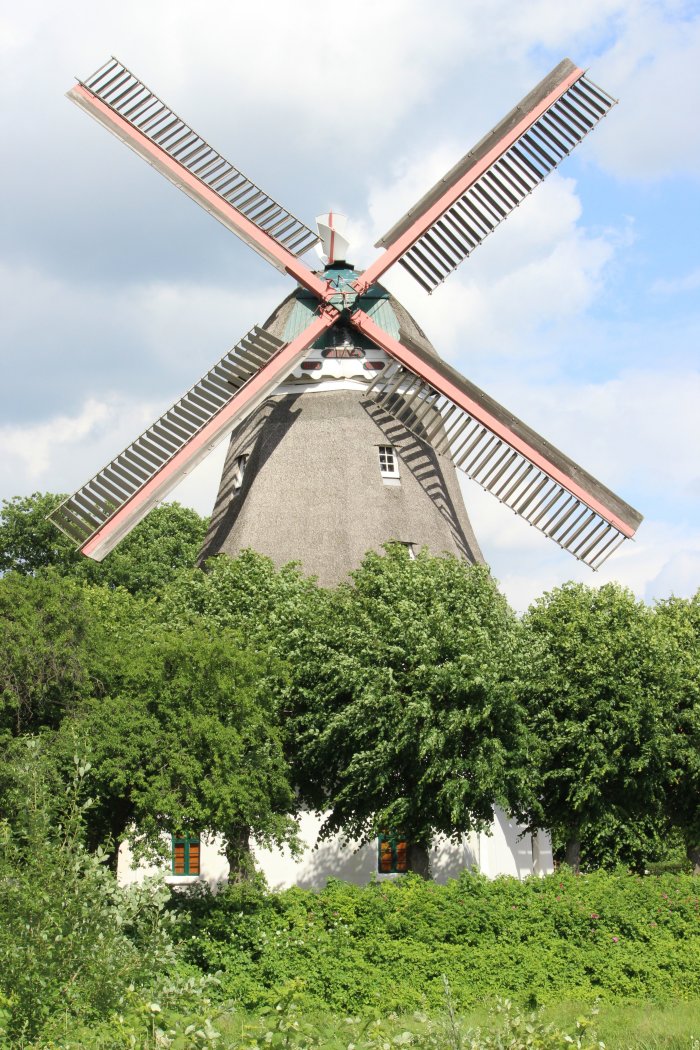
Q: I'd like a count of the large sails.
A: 4